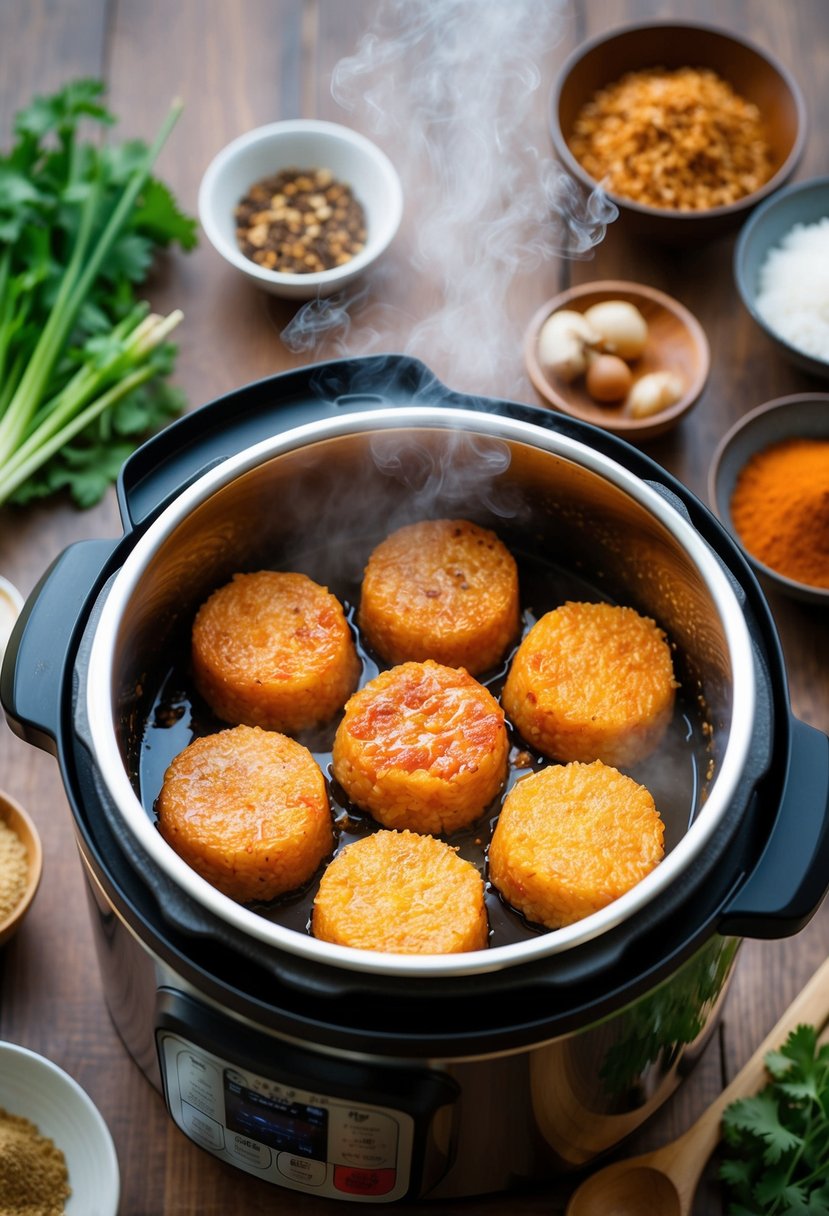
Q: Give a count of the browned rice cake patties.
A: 7